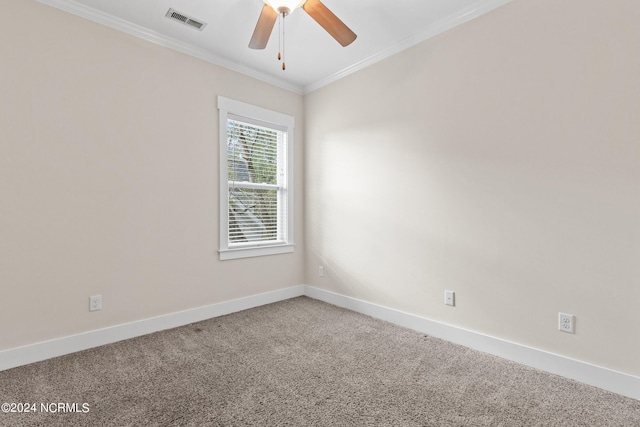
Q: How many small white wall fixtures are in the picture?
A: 4